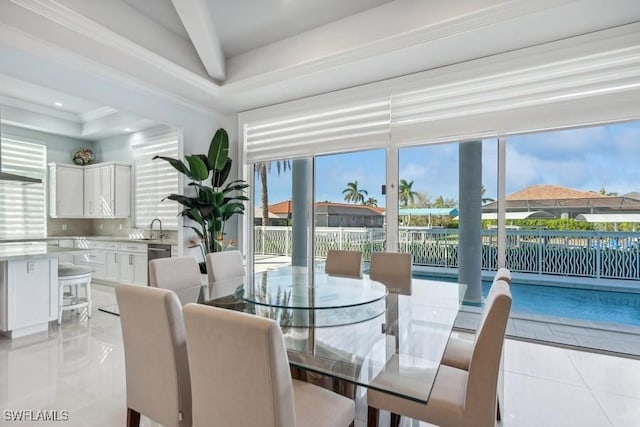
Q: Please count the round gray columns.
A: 2